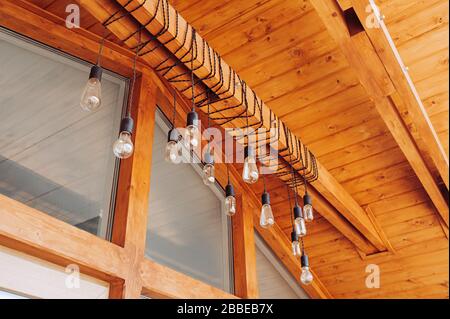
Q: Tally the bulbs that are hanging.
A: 12